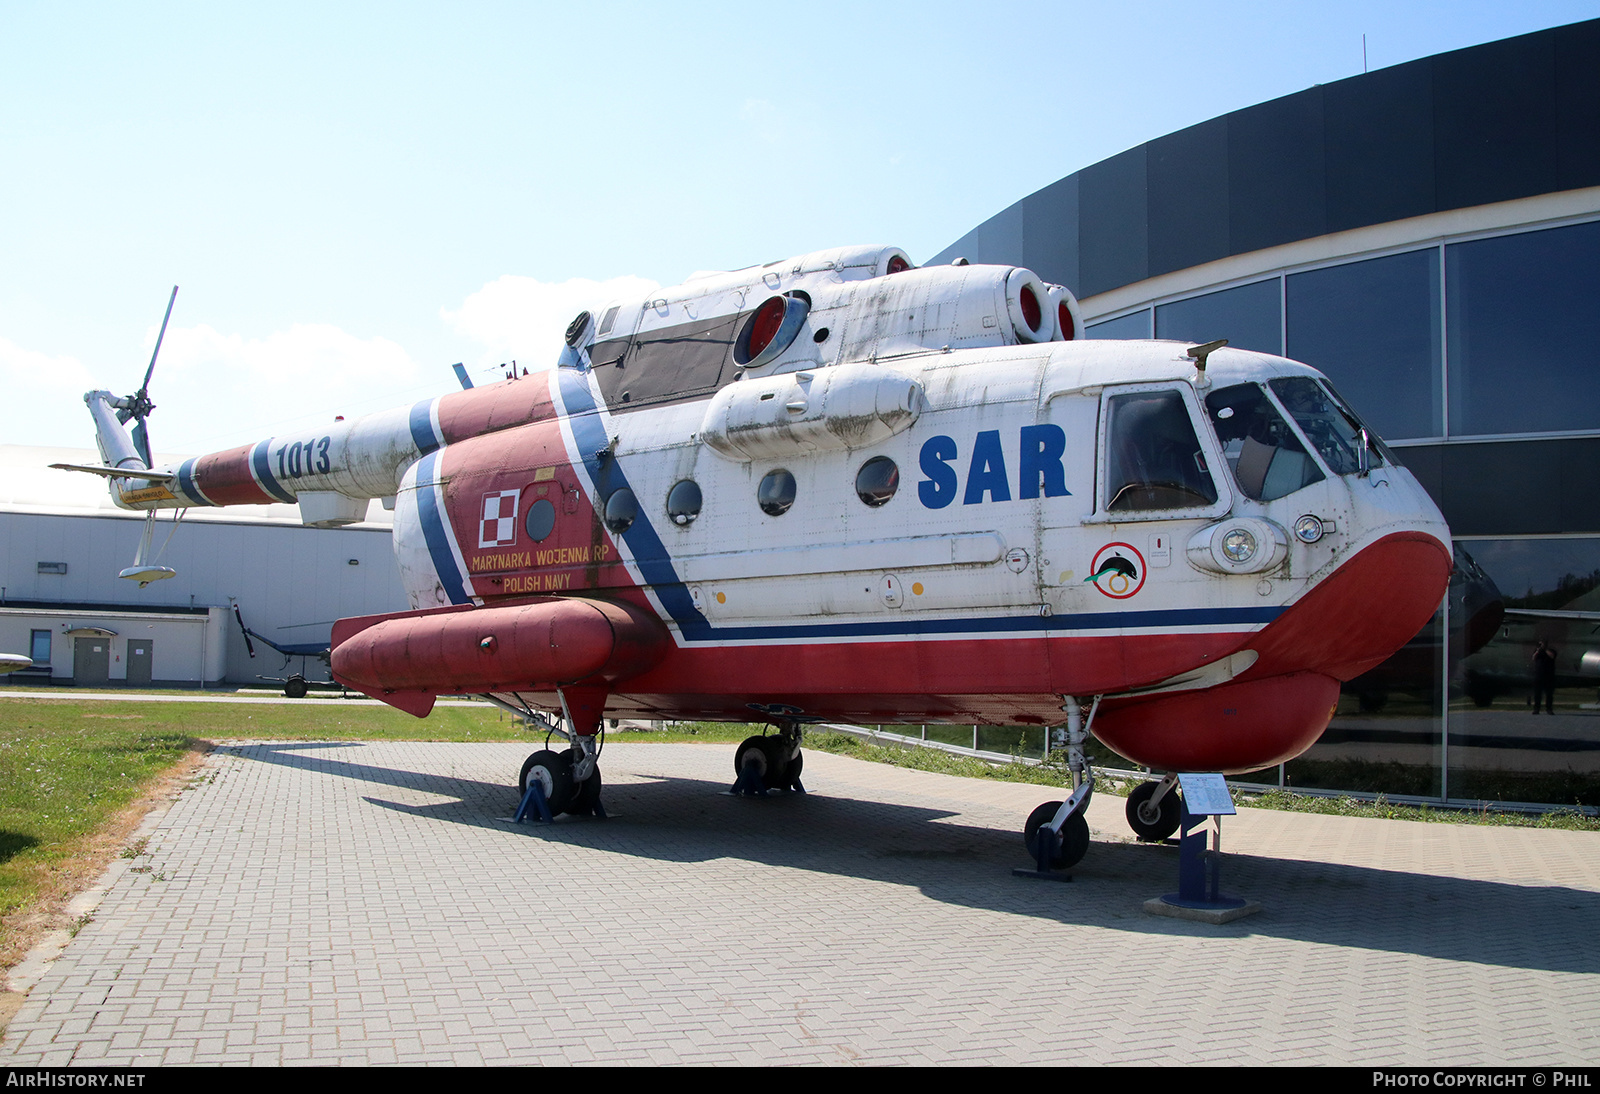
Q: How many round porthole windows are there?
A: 5